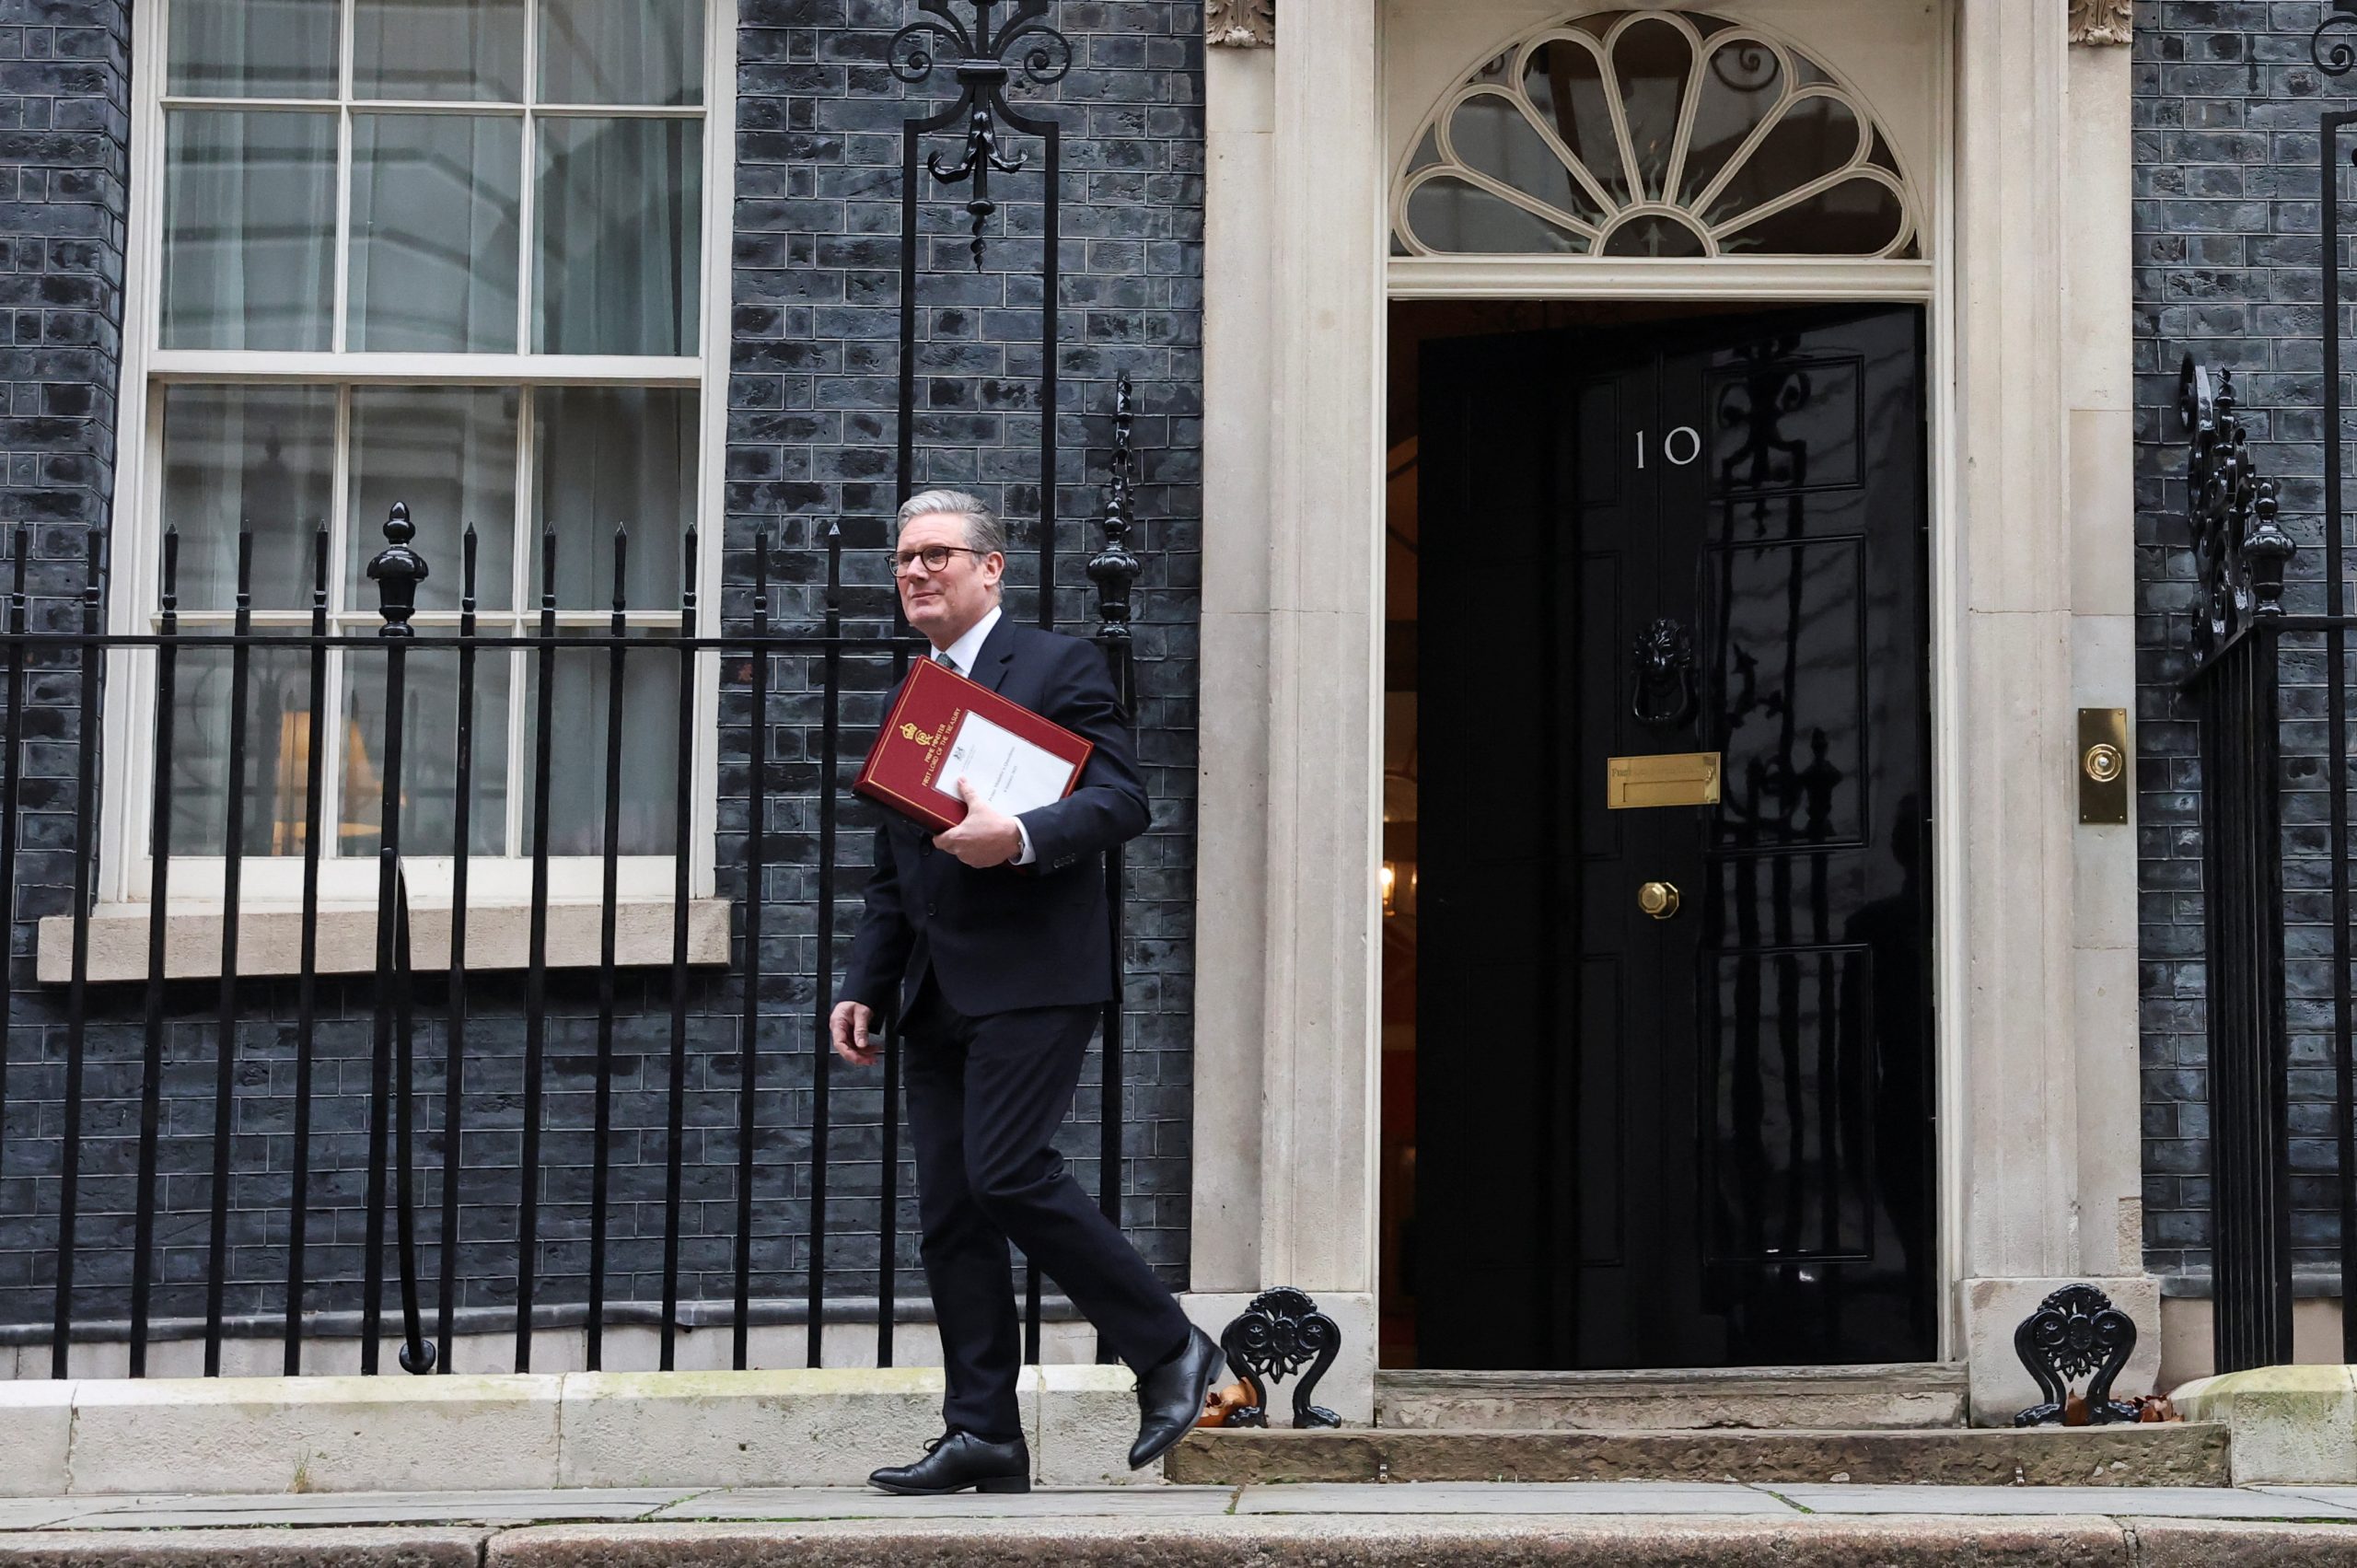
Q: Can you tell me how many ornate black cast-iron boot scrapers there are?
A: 2